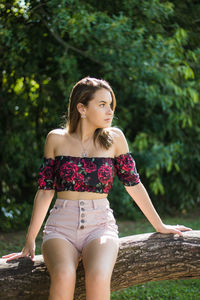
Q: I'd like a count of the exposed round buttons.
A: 5